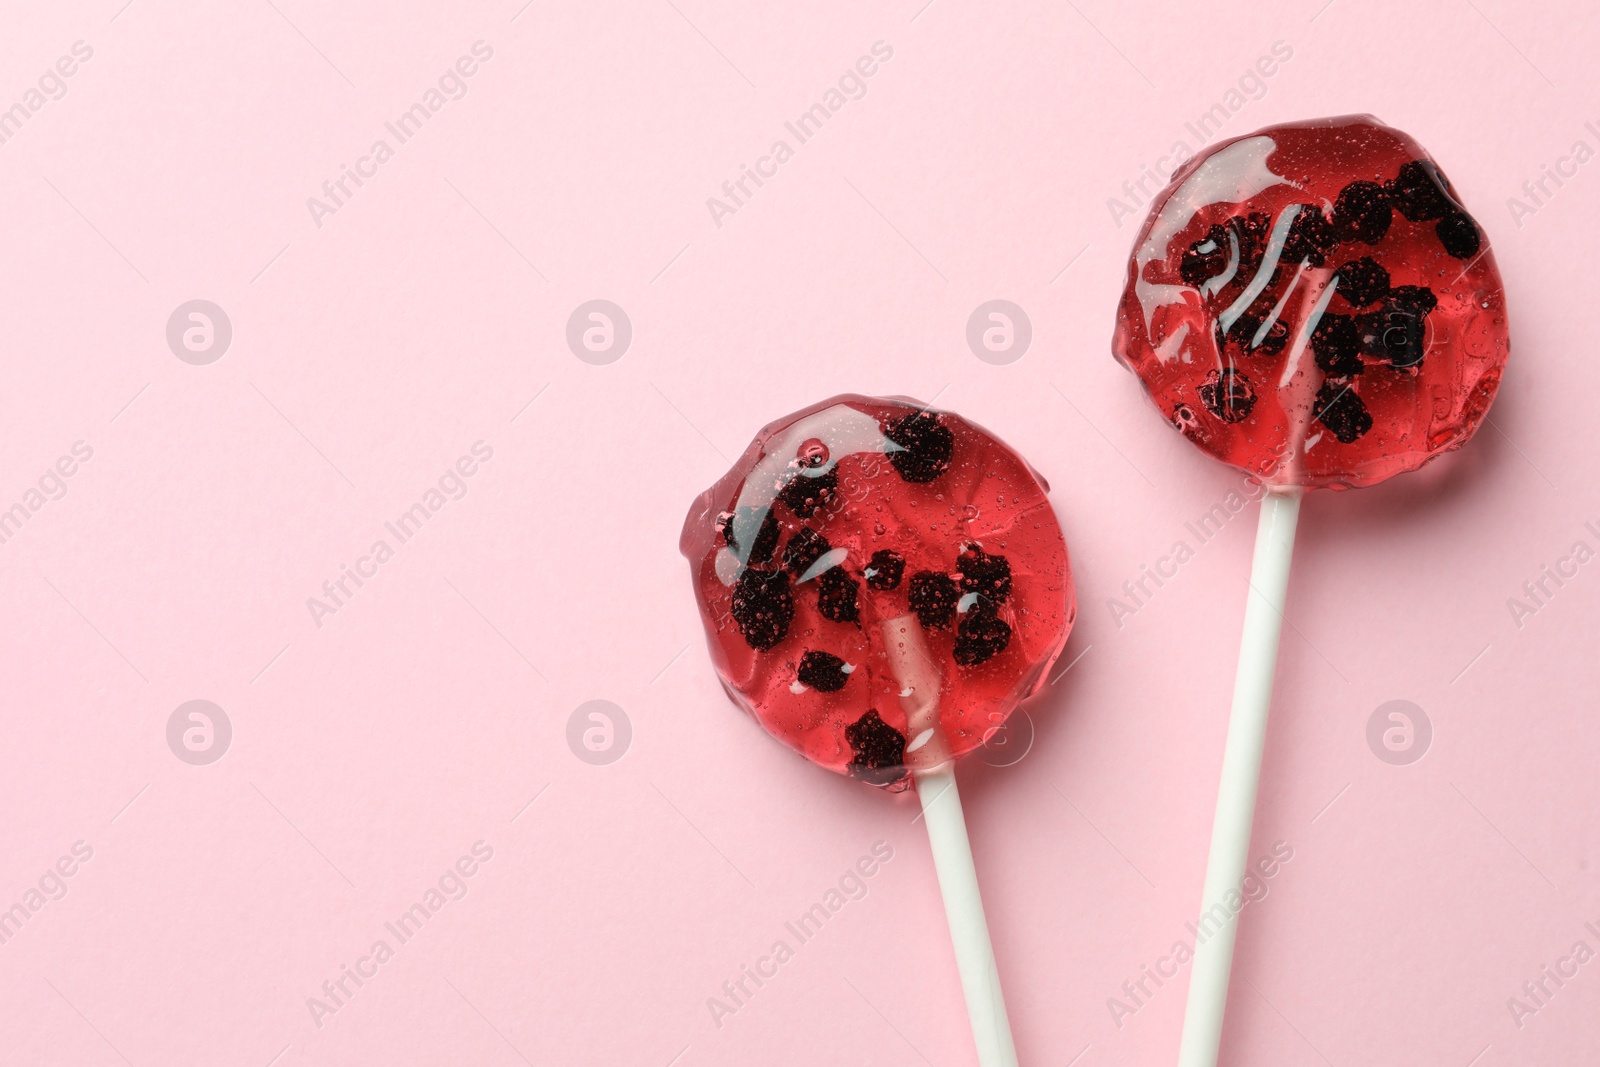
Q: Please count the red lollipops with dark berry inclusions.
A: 2